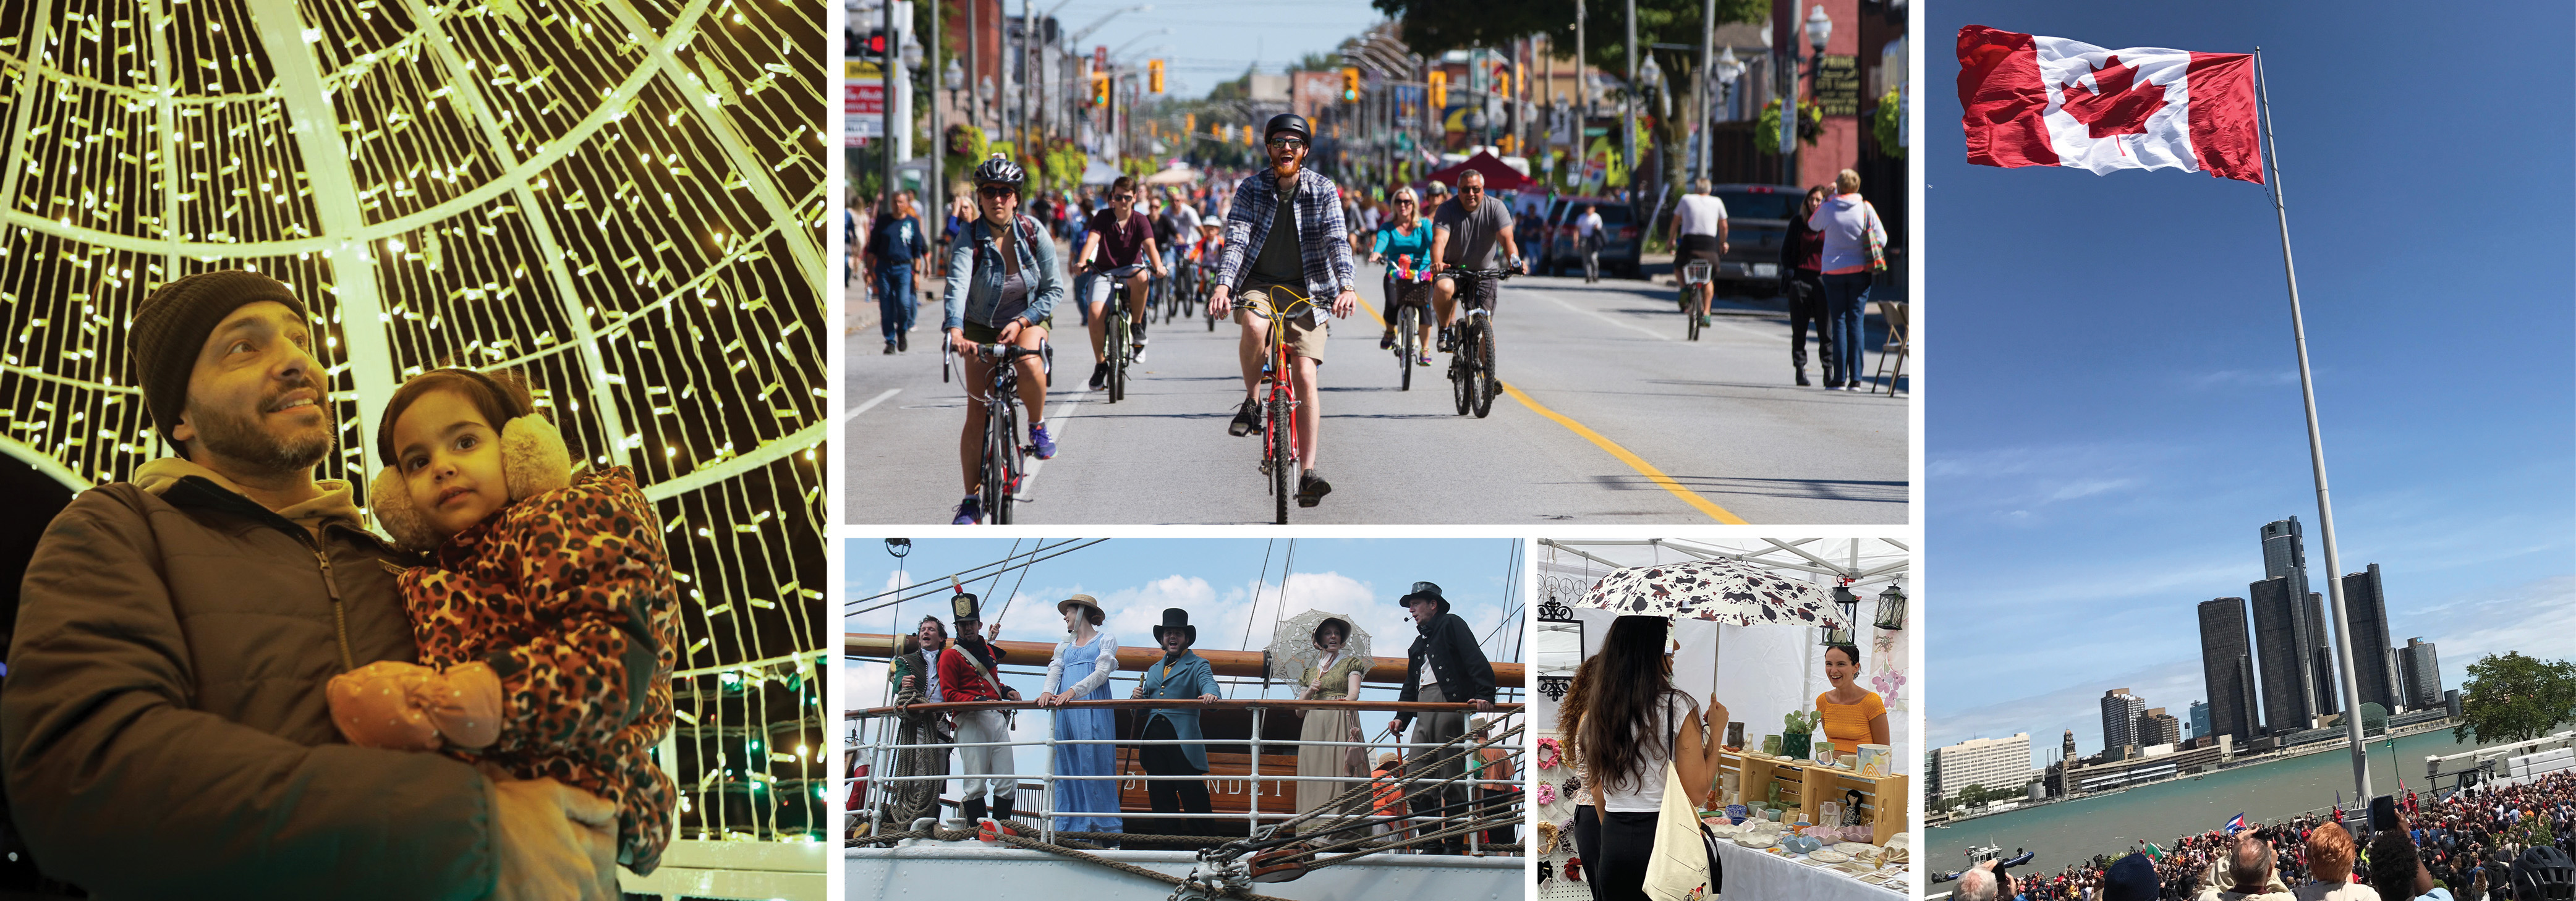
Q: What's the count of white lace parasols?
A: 1